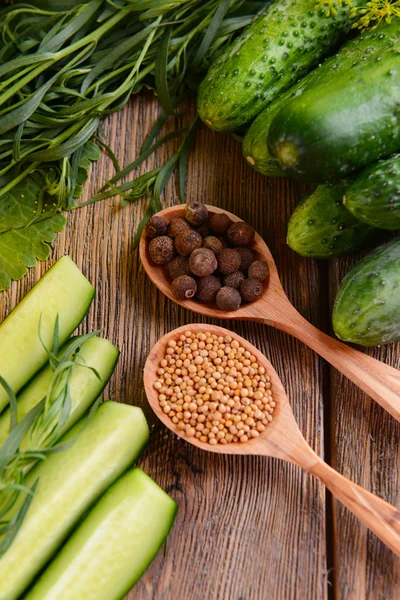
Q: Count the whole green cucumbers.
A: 6